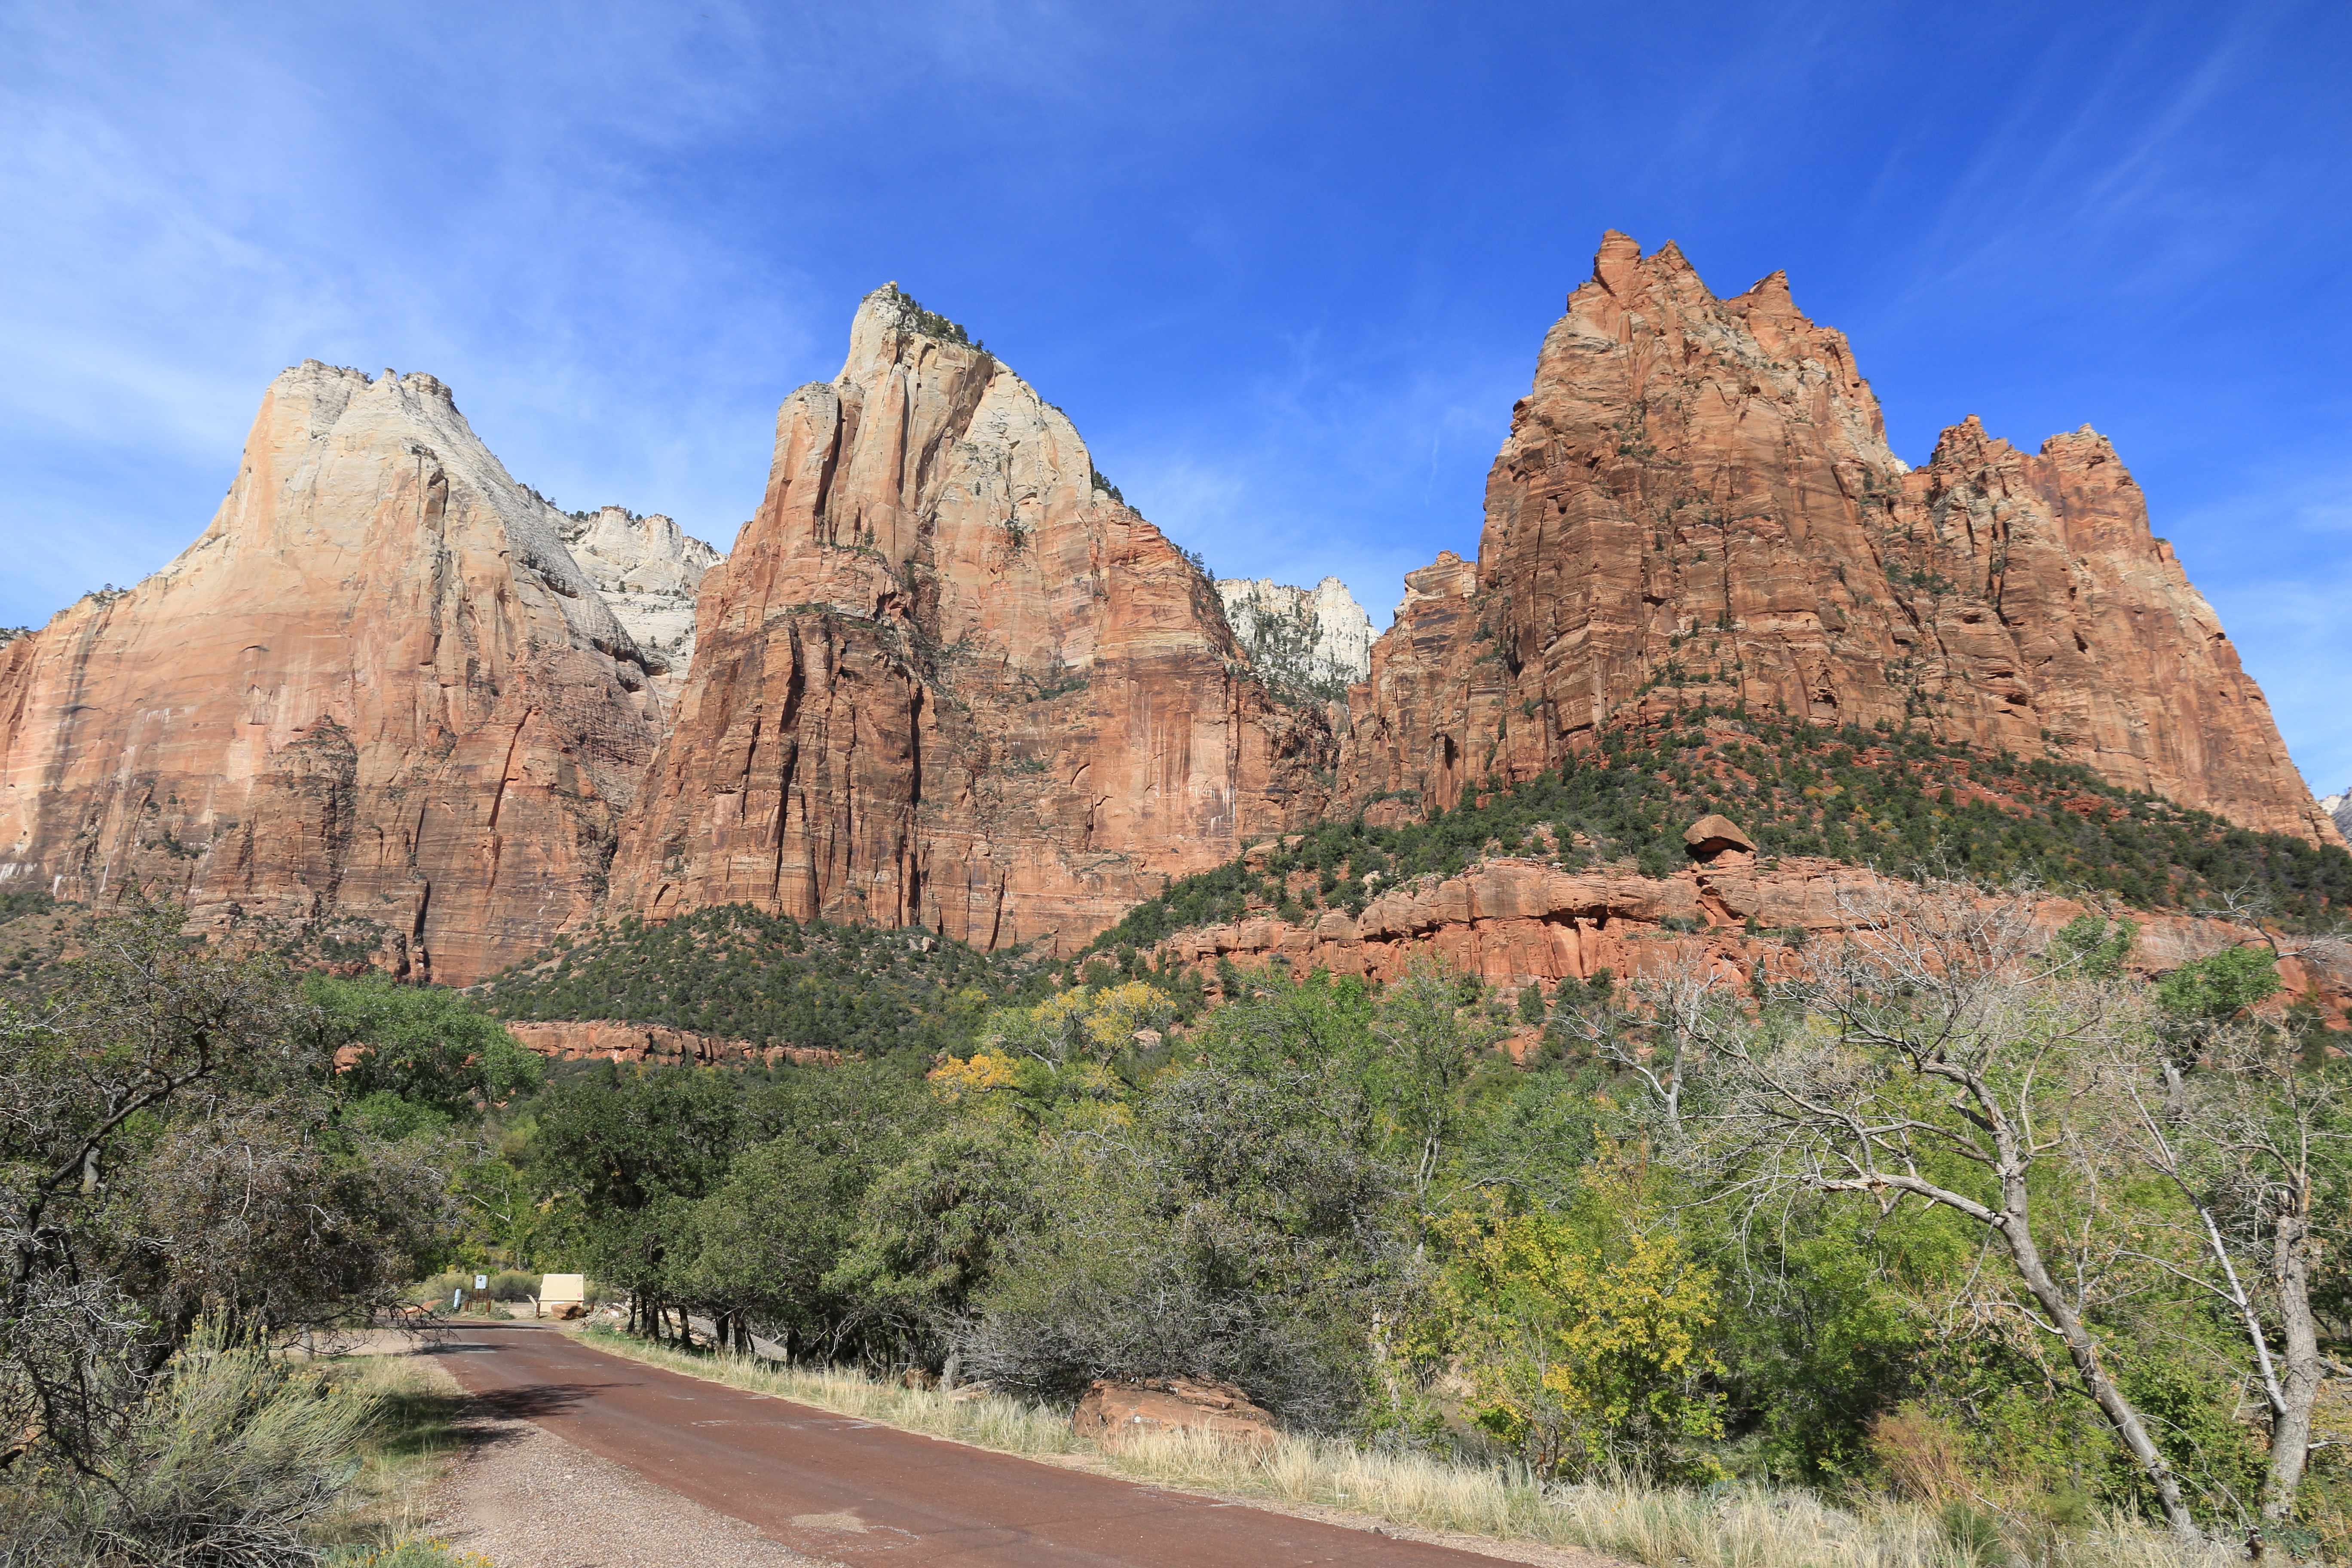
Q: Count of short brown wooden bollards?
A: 4